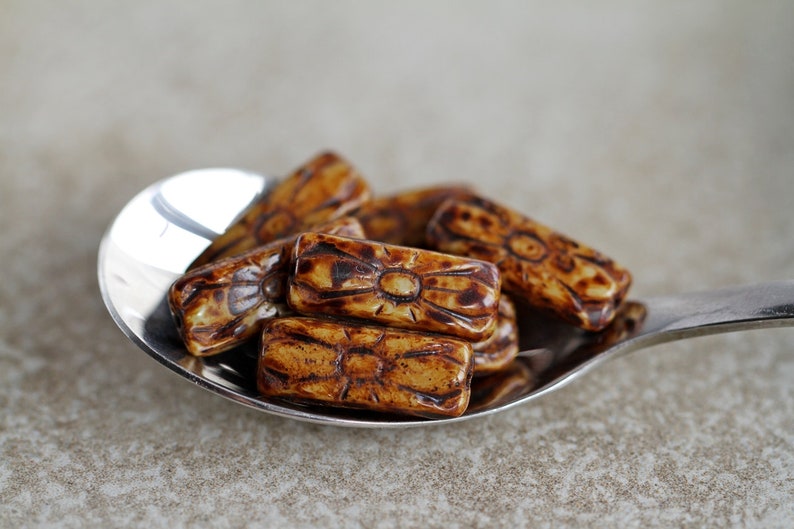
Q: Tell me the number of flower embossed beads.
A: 7